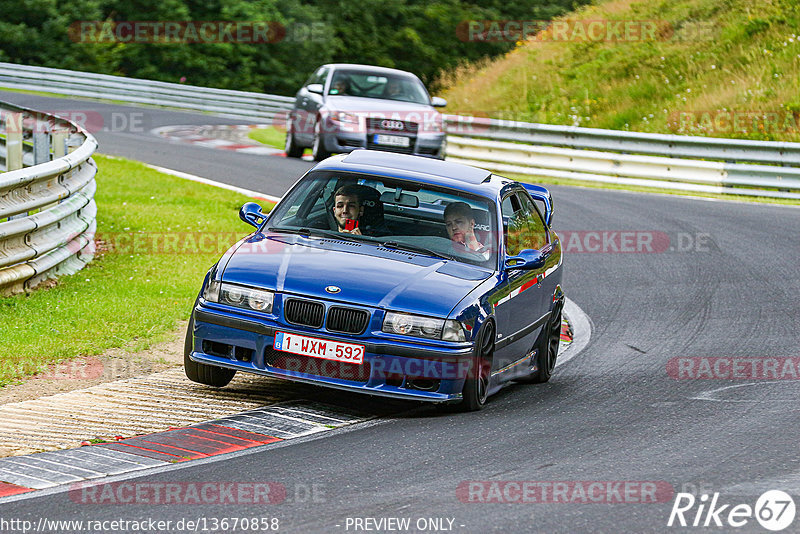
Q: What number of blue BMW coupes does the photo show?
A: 1